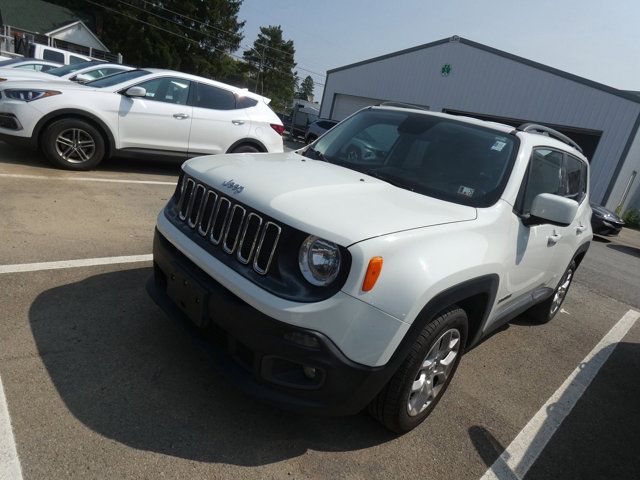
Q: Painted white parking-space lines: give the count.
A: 4